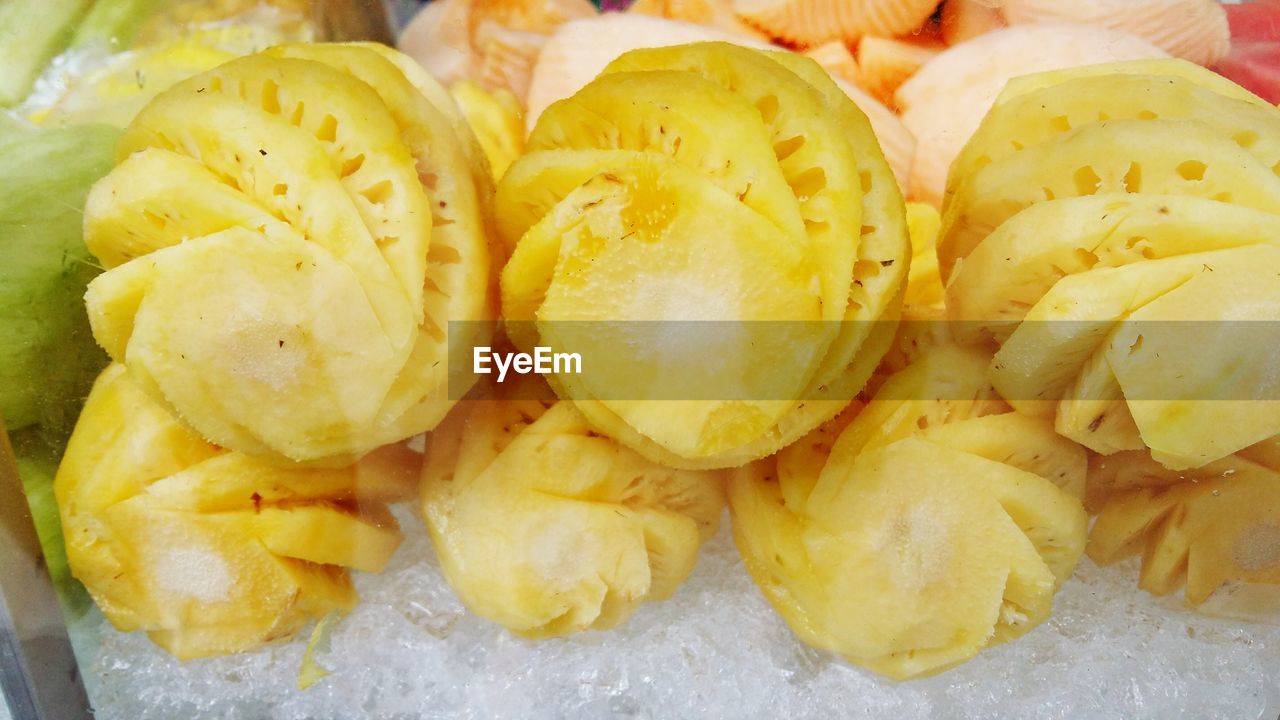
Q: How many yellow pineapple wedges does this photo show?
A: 7